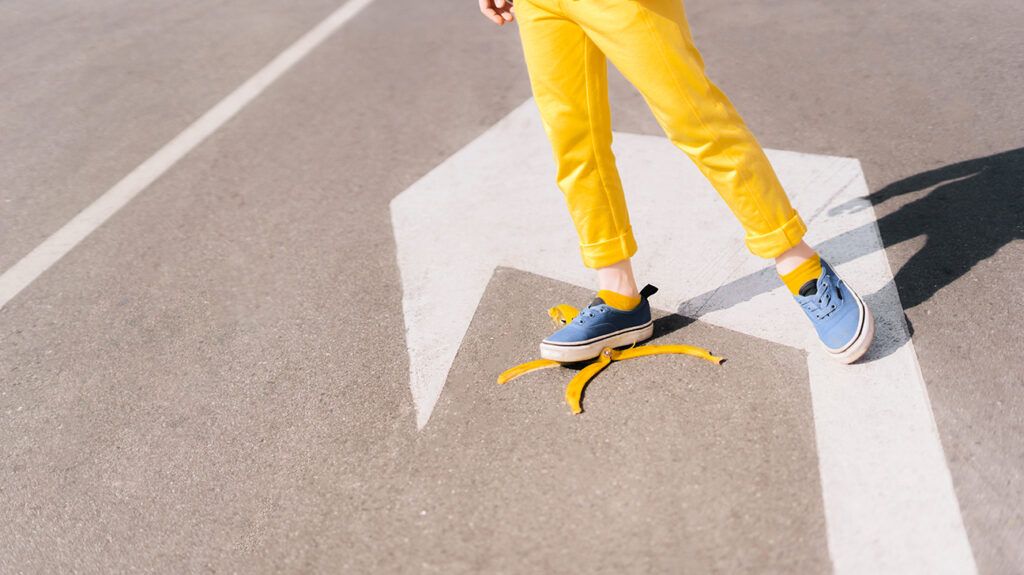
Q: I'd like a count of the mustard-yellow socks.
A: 2